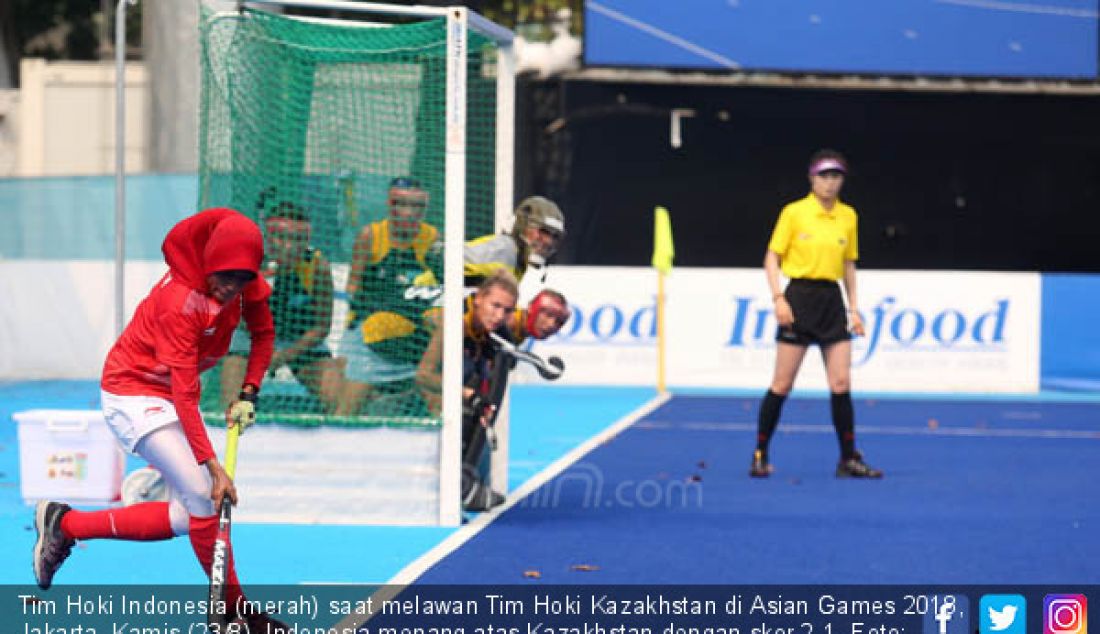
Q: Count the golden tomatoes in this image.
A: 0